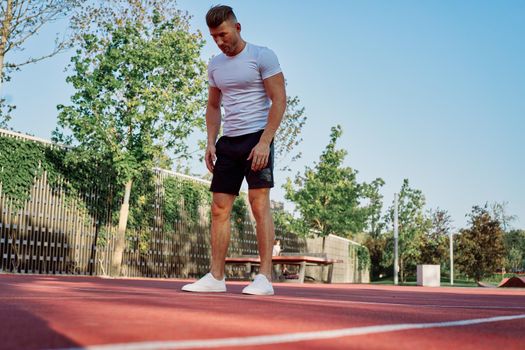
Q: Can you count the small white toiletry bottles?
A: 0